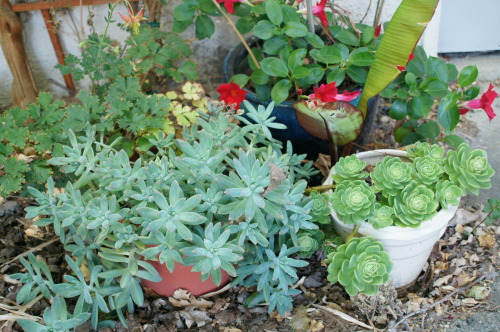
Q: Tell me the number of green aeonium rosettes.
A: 13